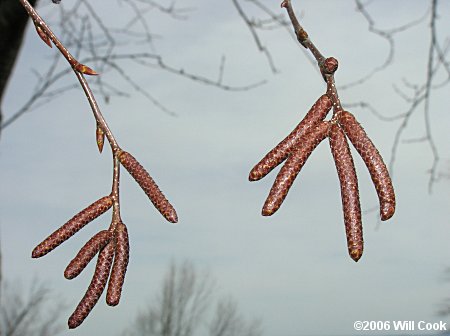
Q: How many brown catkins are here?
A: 9